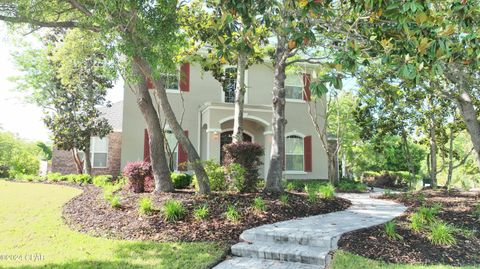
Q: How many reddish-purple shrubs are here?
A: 2